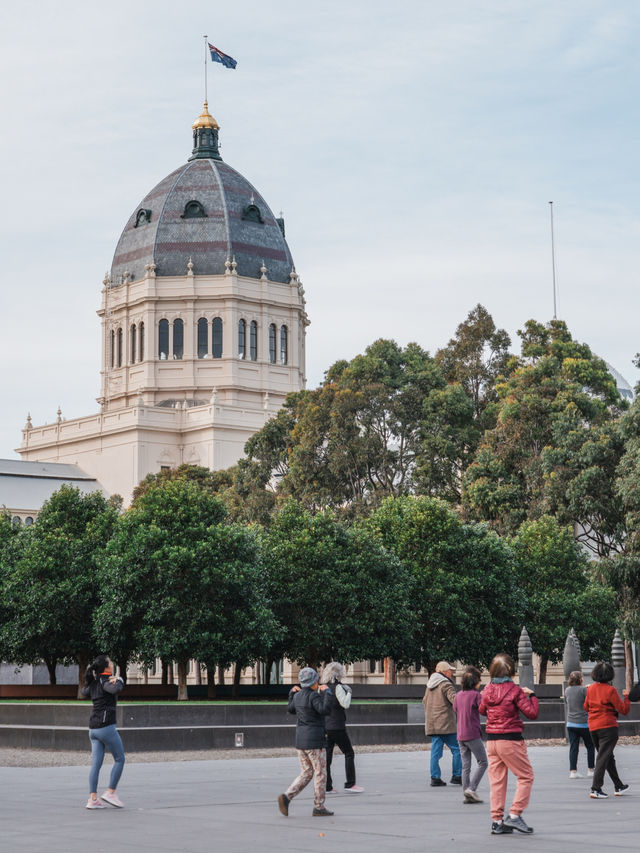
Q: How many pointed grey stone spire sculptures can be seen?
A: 3